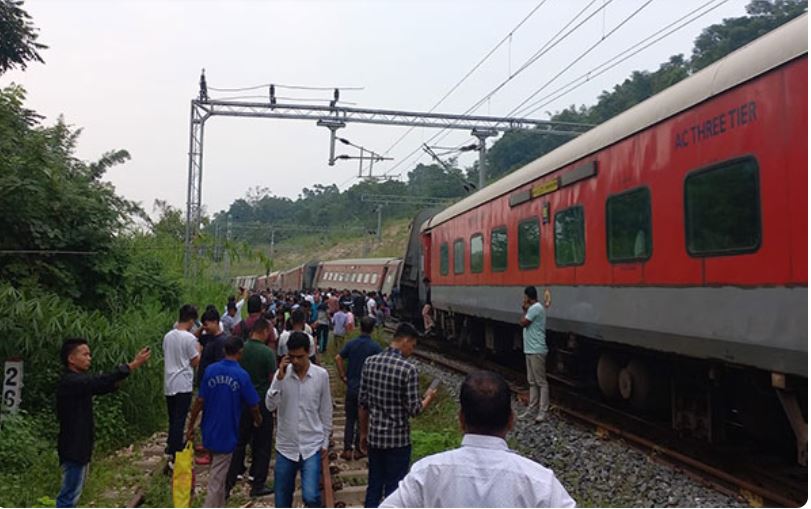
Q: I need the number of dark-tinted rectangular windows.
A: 8